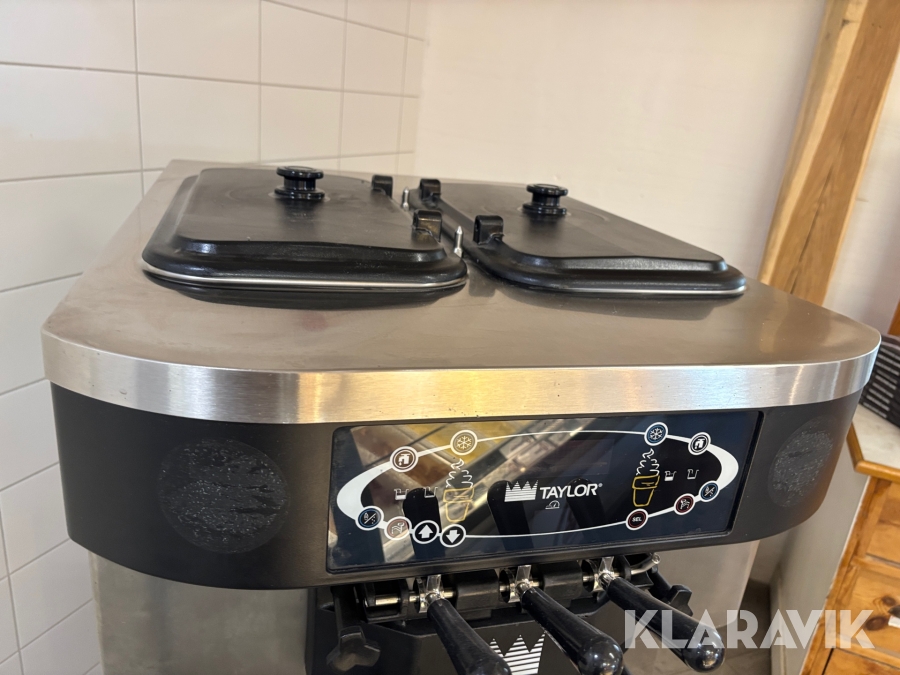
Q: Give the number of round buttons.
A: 11